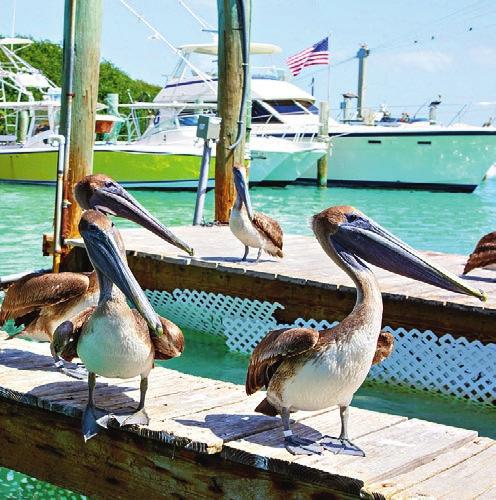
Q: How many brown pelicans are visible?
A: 5